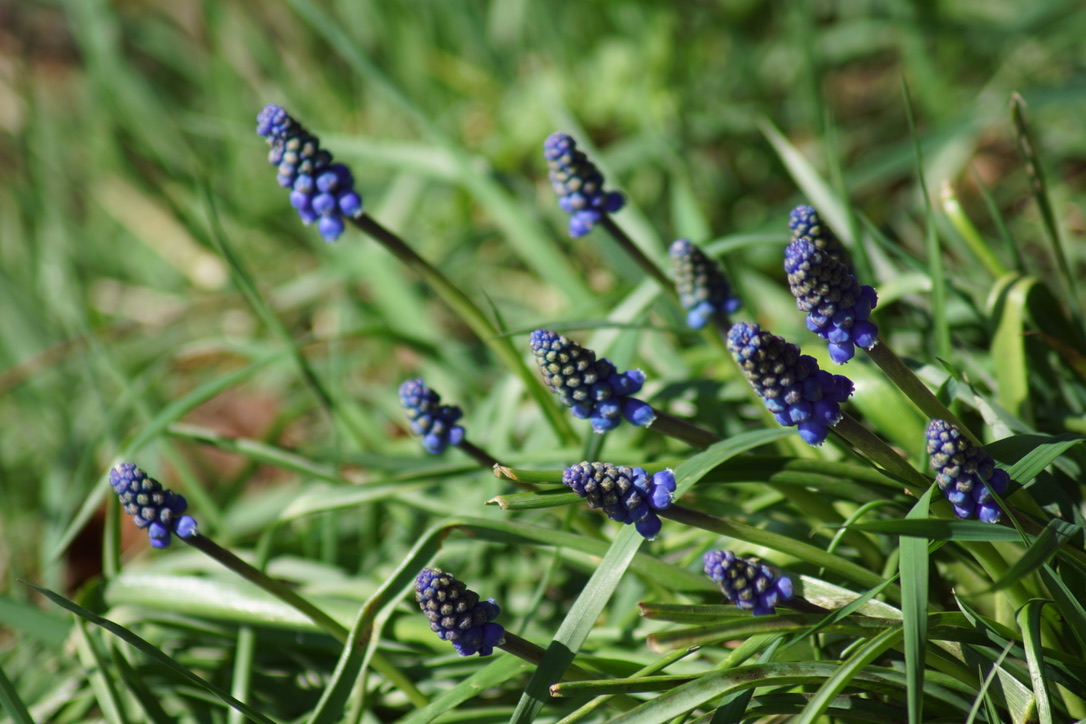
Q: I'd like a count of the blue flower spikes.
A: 13